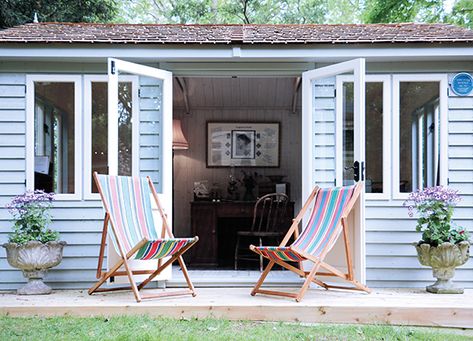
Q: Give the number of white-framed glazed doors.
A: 2